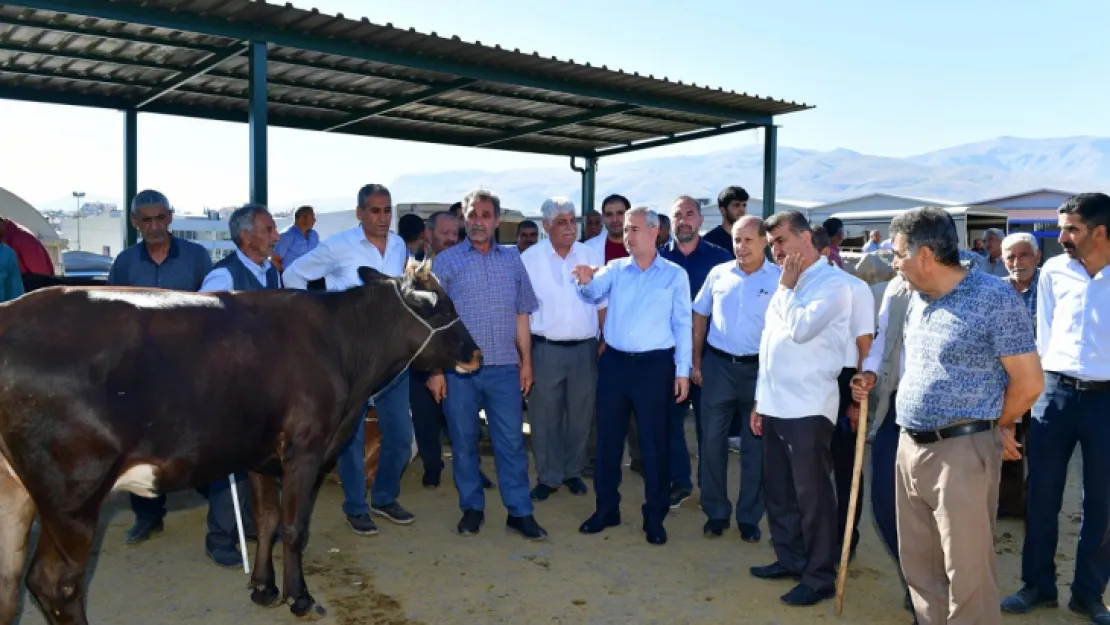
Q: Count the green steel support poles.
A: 4